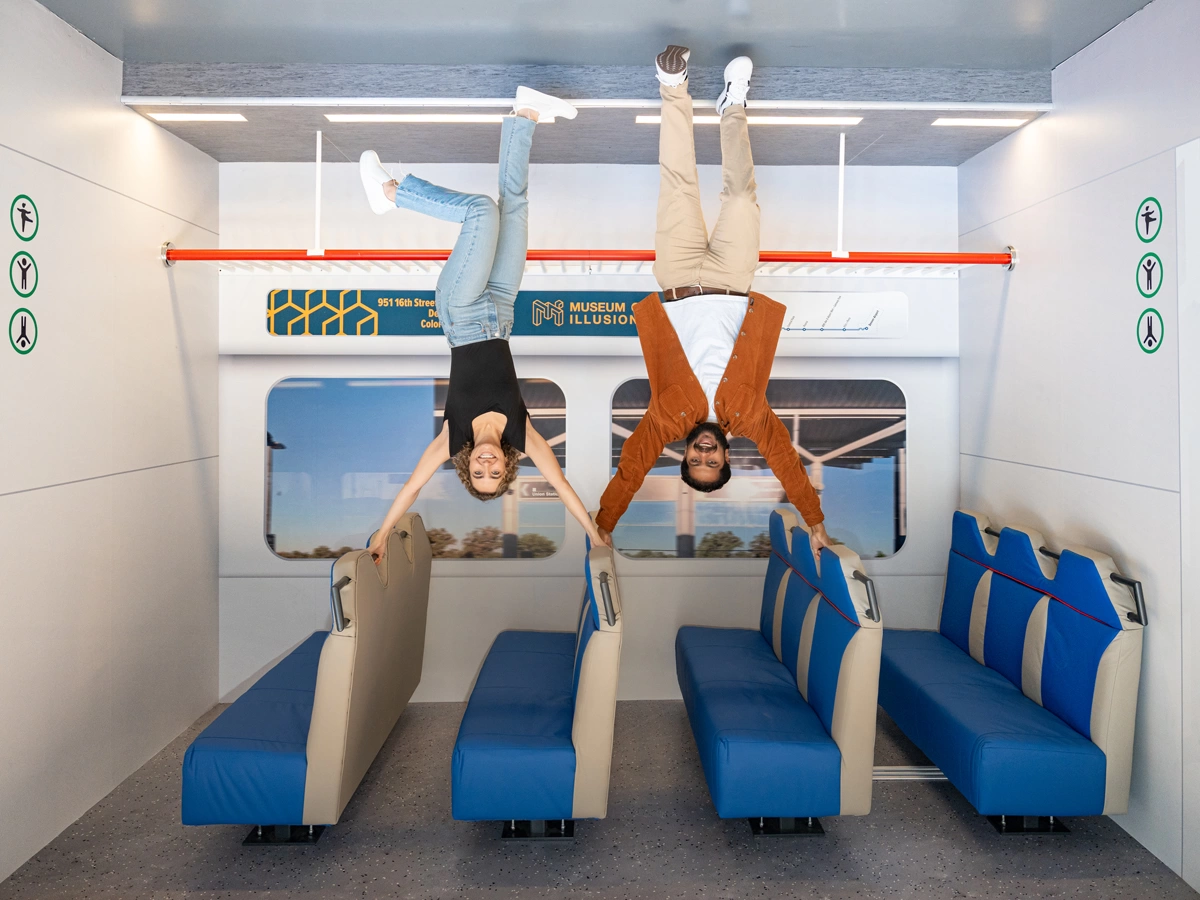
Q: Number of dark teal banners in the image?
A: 1